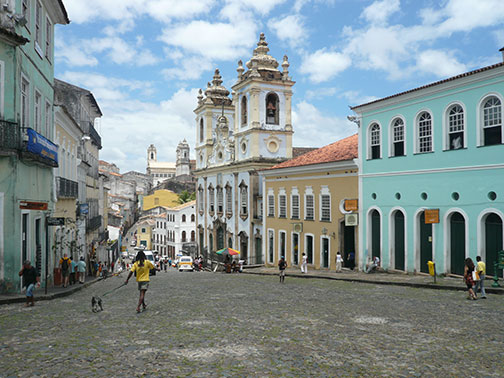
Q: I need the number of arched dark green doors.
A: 5